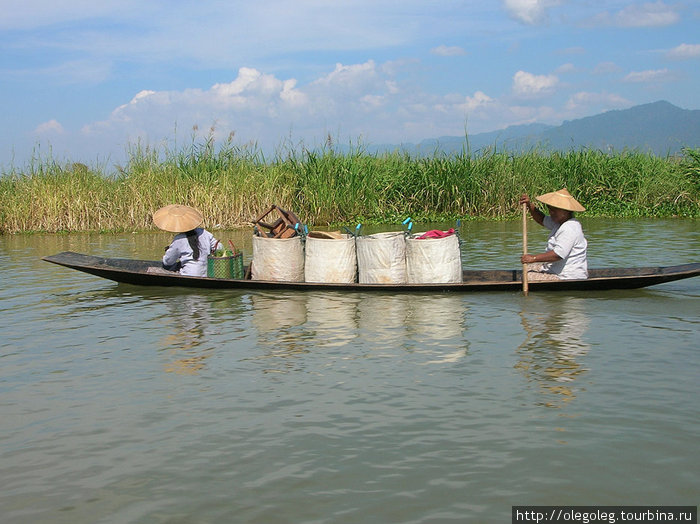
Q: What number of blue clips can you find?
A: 6